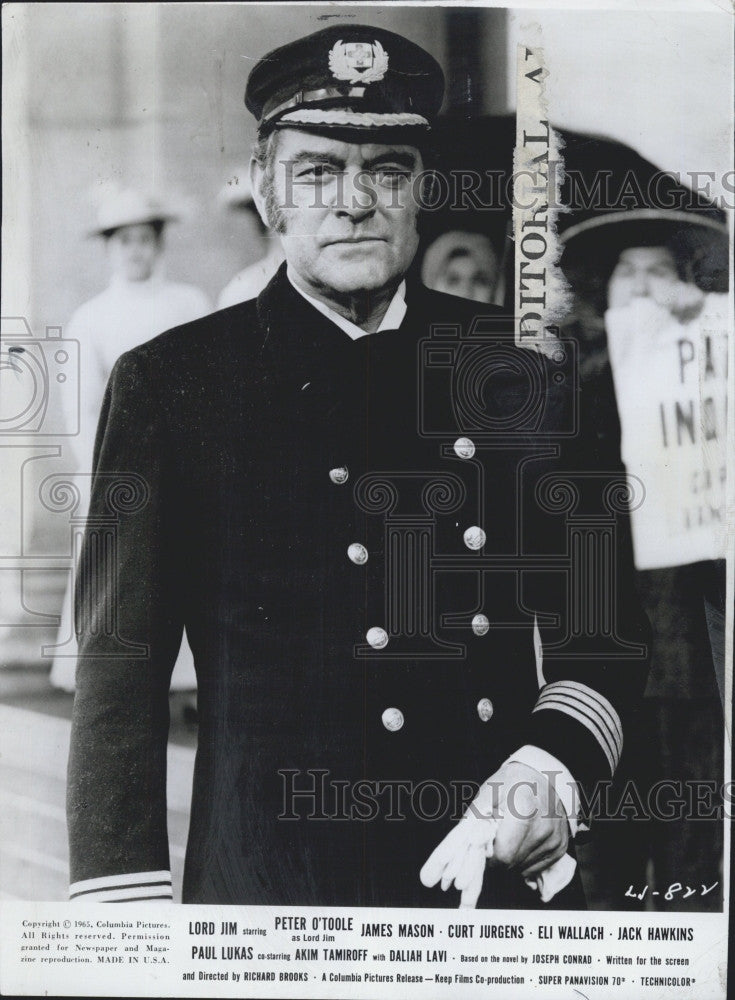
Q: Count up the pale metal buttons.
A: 8